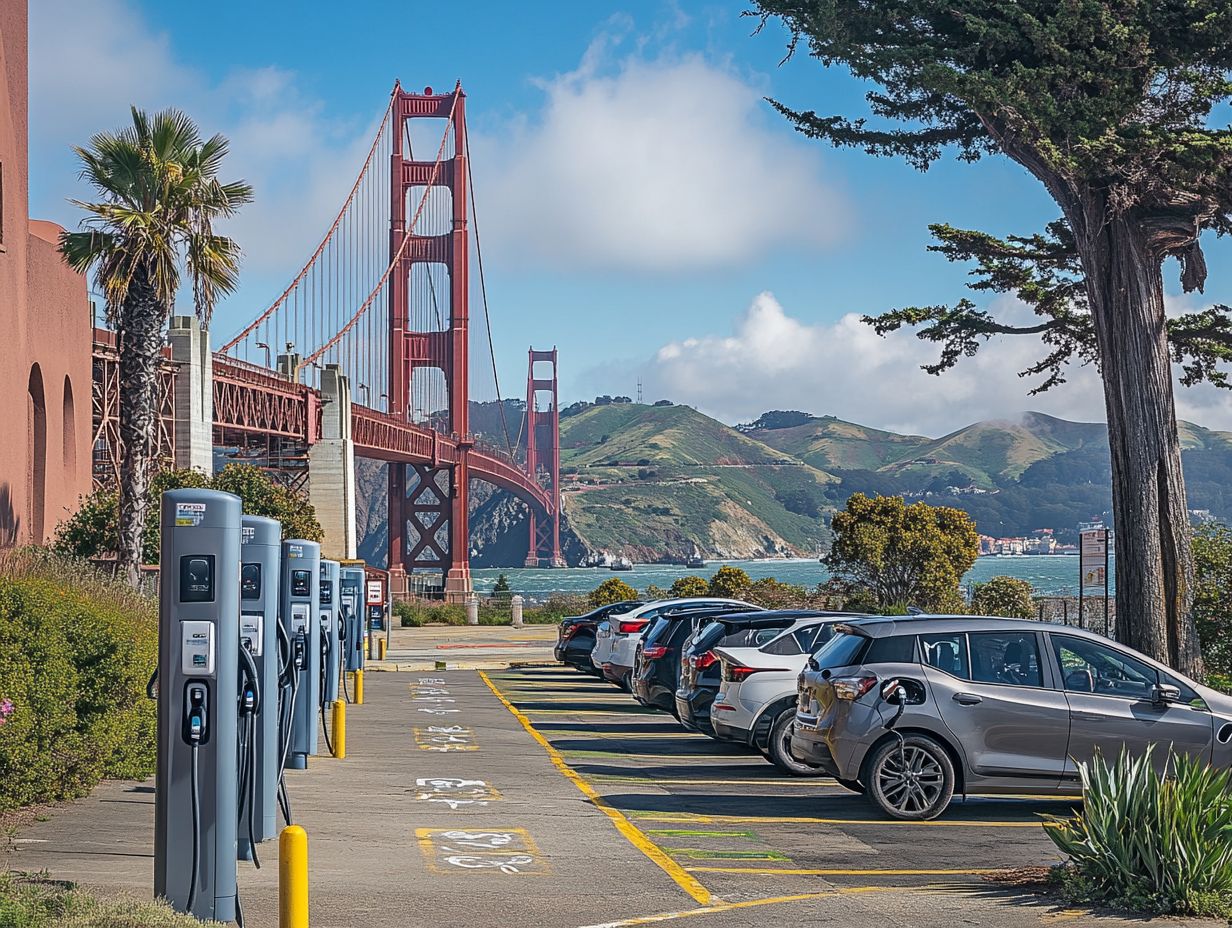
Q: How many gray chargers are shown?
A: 5